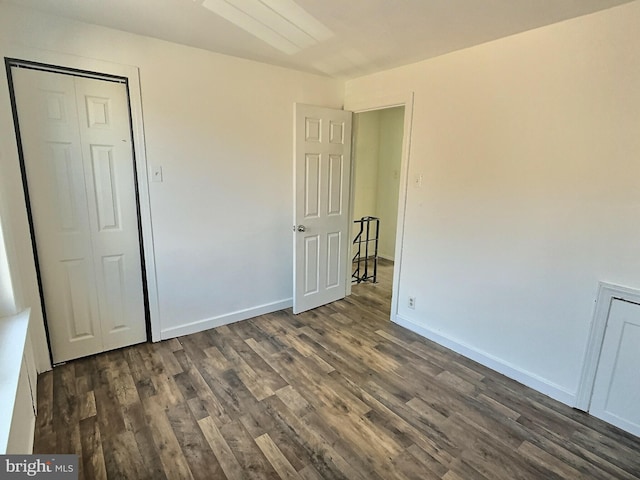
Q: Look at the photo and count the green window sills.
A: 0